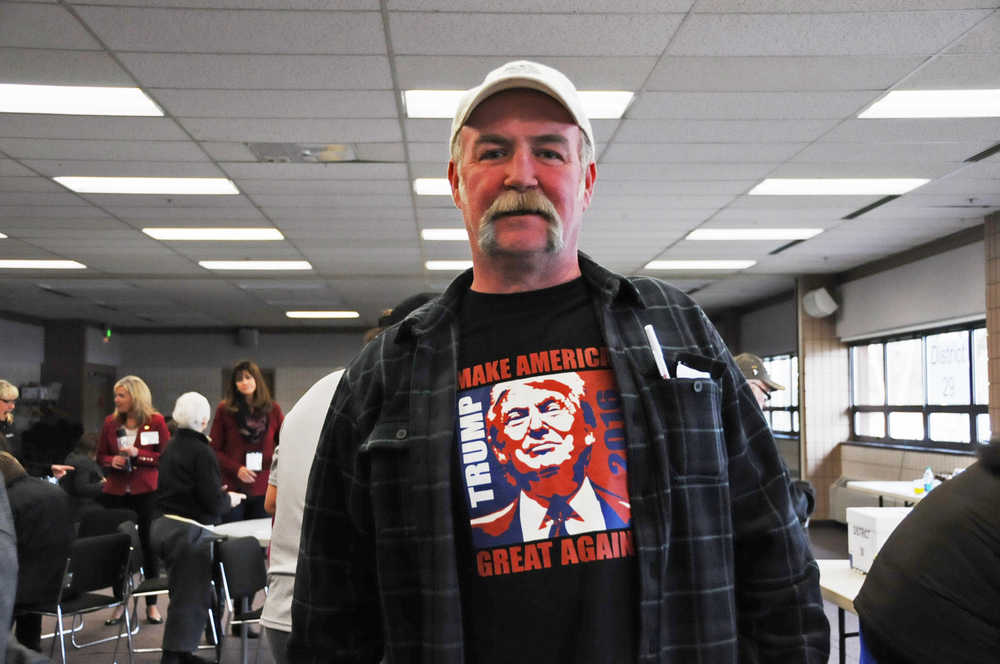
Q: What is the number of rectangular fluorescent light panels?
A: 15